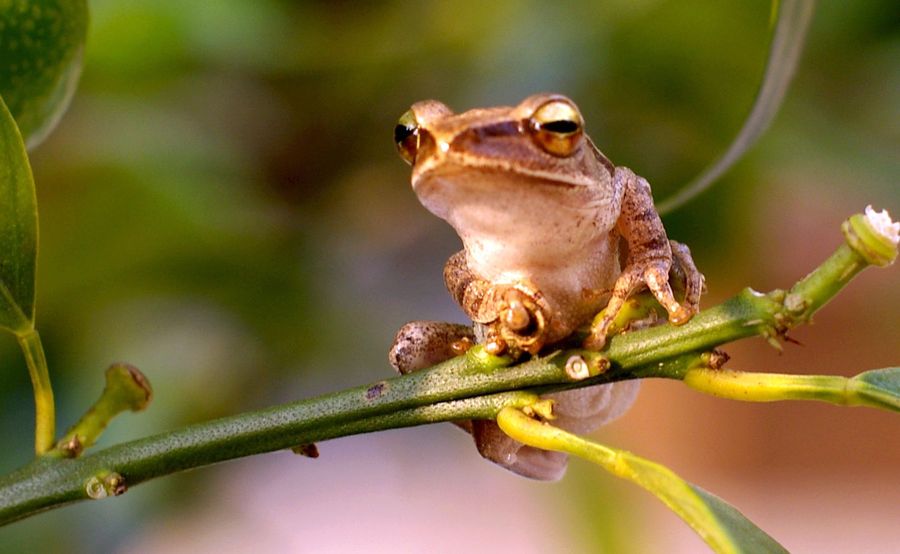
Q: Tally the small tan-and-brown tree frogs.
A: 1